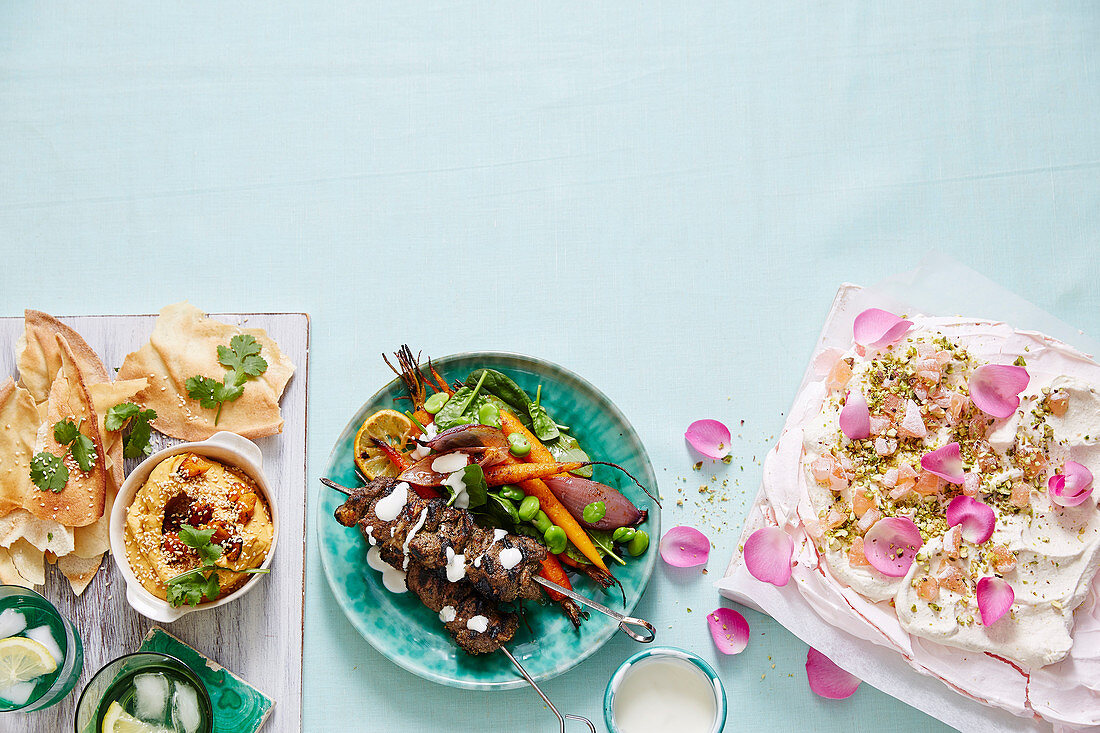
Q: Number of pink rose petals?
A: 13